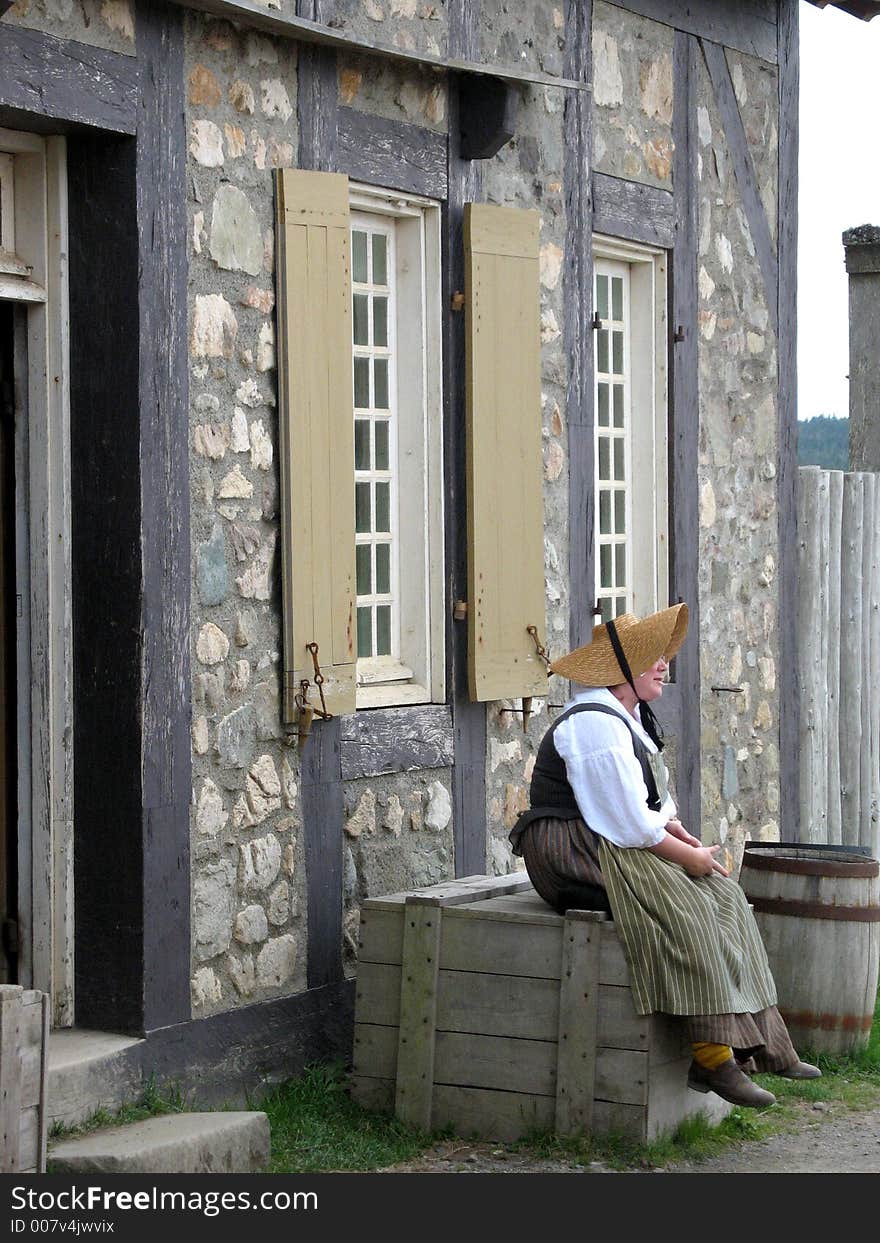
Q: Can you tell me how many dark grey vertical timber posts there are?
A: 6